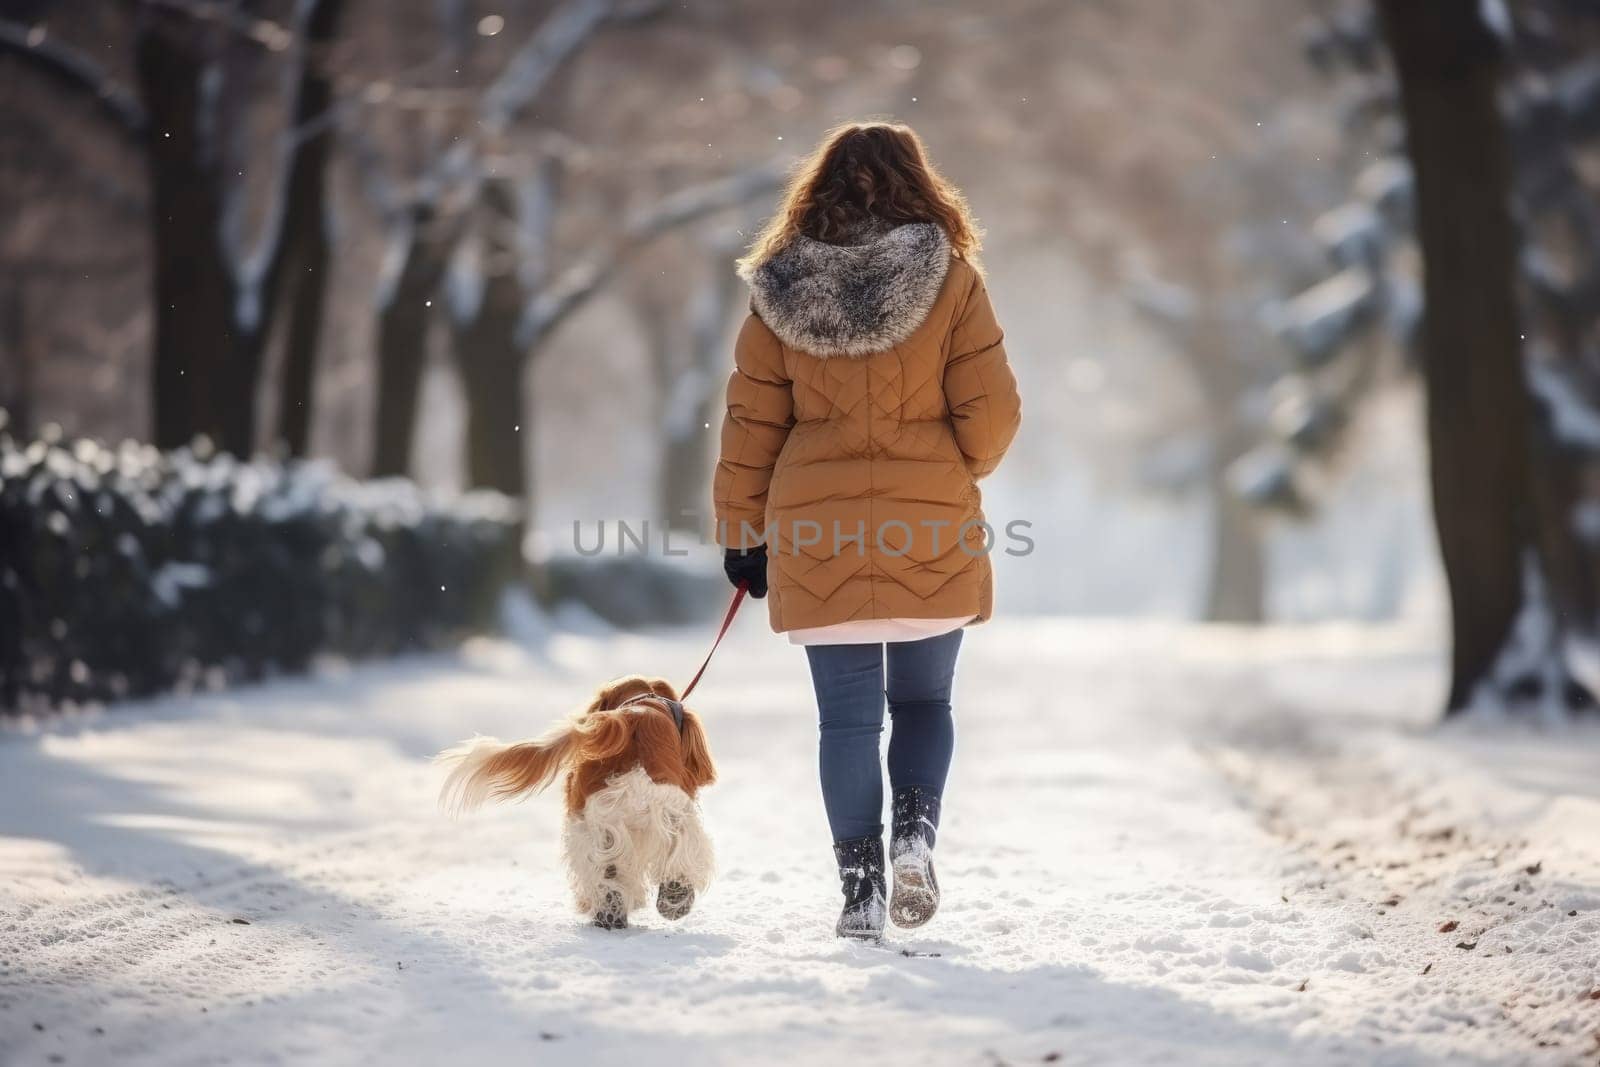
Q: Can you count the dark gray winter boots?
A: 2